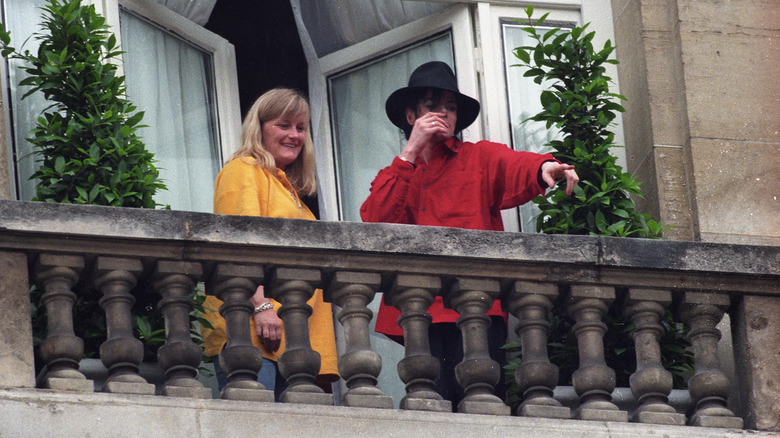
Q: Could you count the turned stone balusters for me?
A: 12